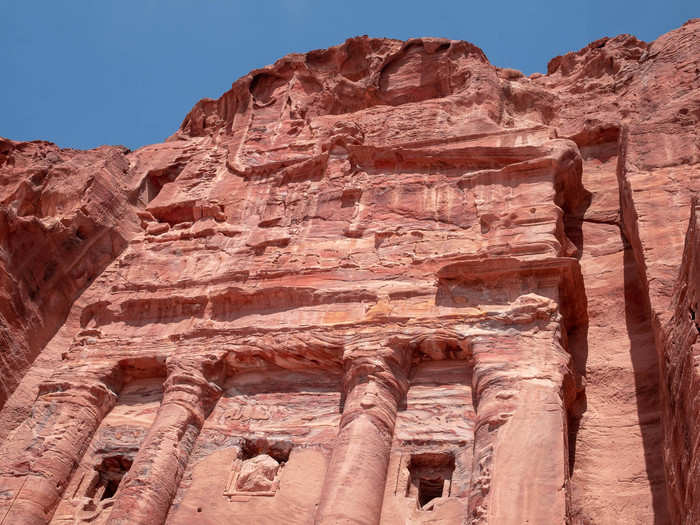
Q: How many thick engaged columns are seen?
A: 4